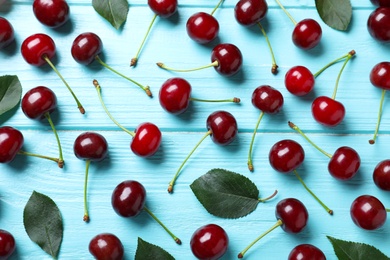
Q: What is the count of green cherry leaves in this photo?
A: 7